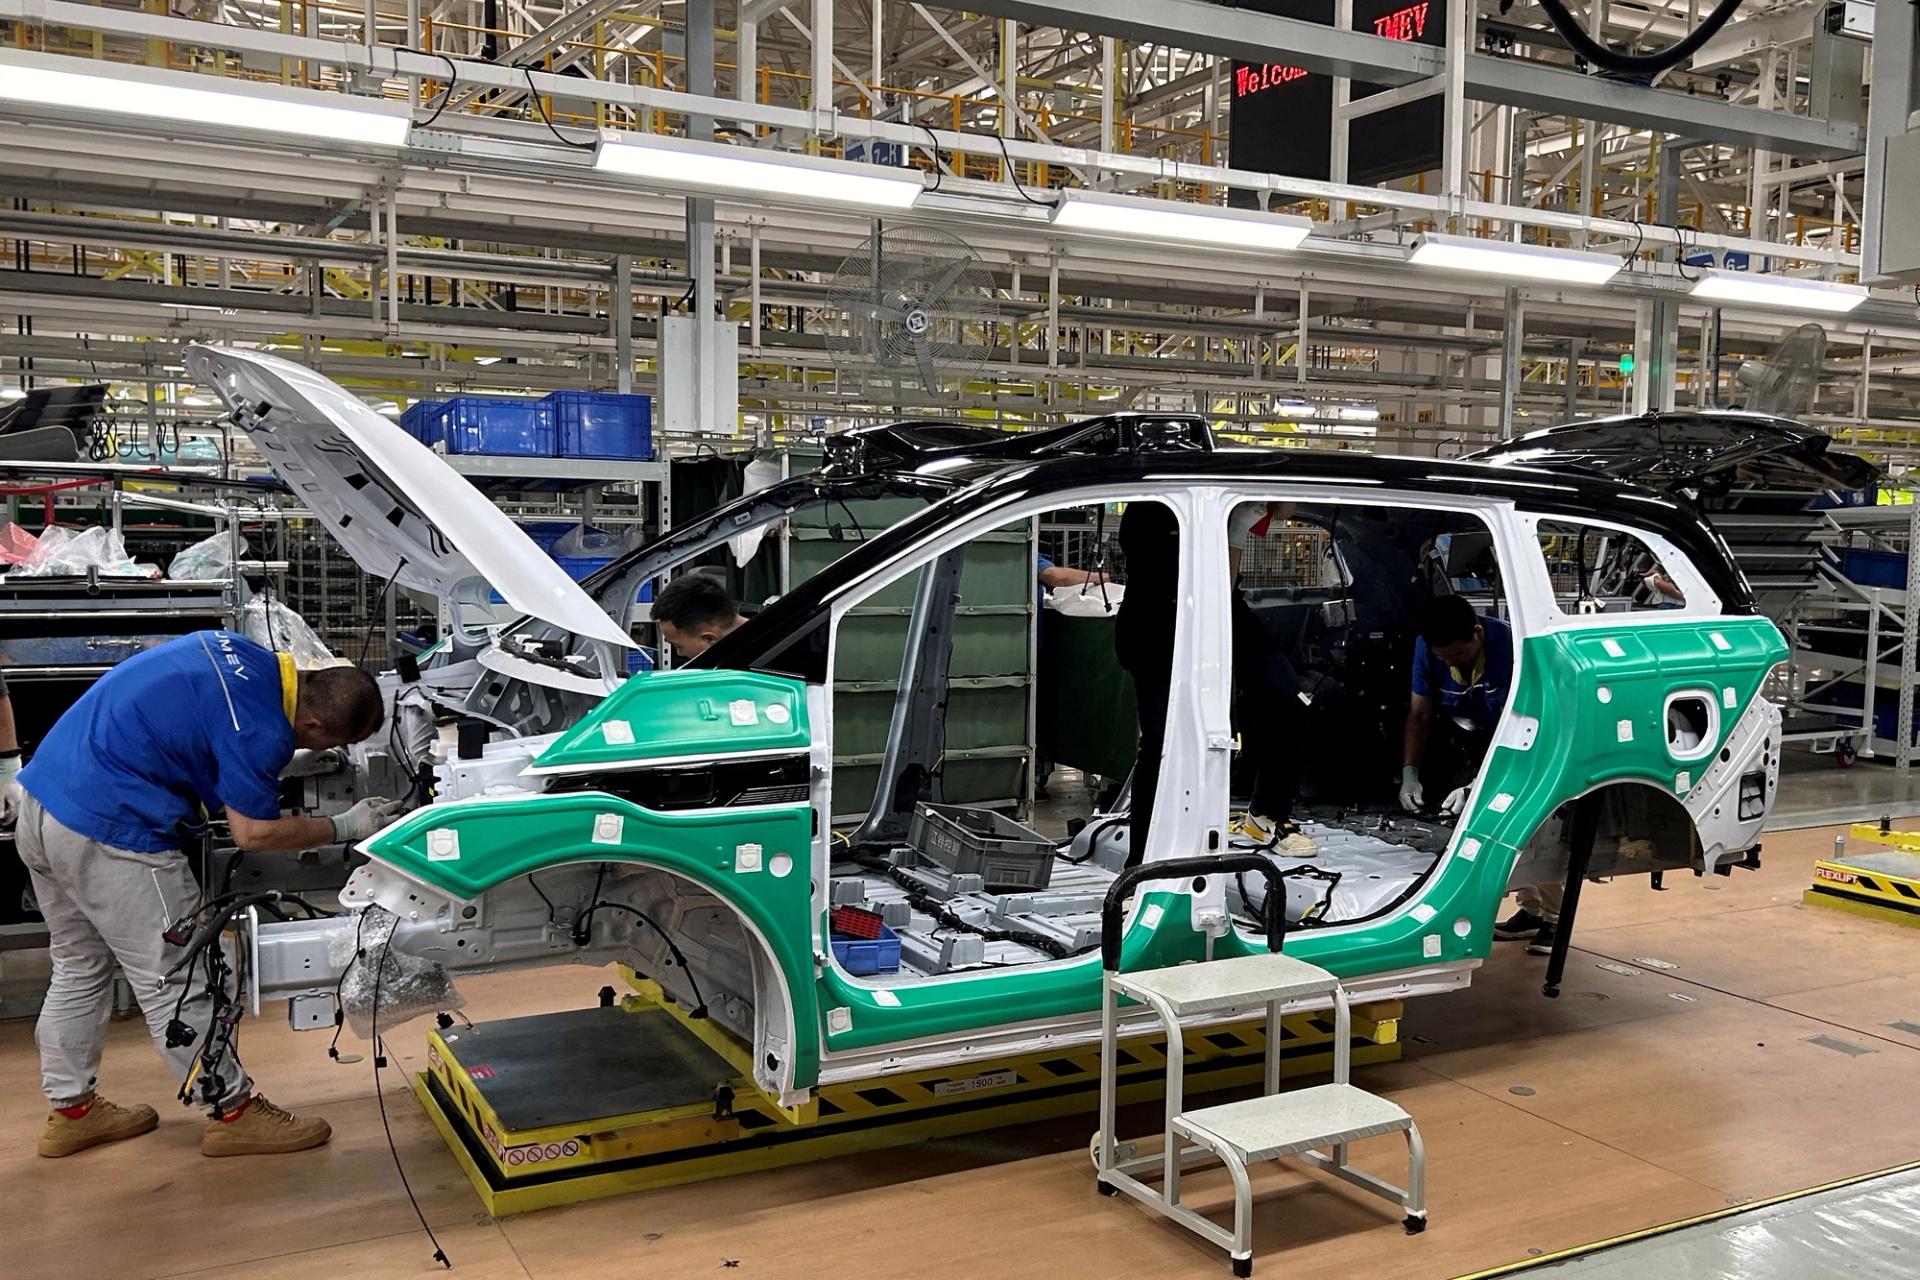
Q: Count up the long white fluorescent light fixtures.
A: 5